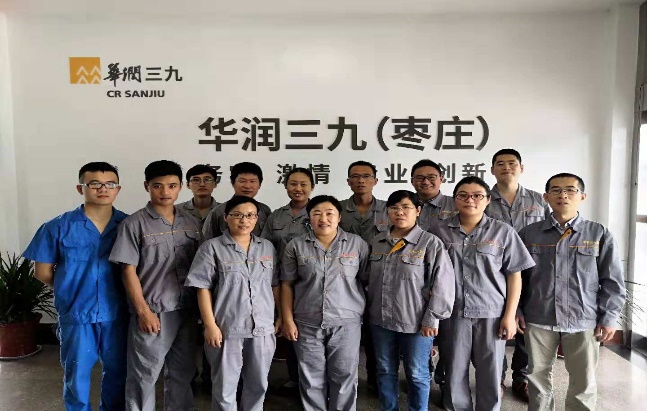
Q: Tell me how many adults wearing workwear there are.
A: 13